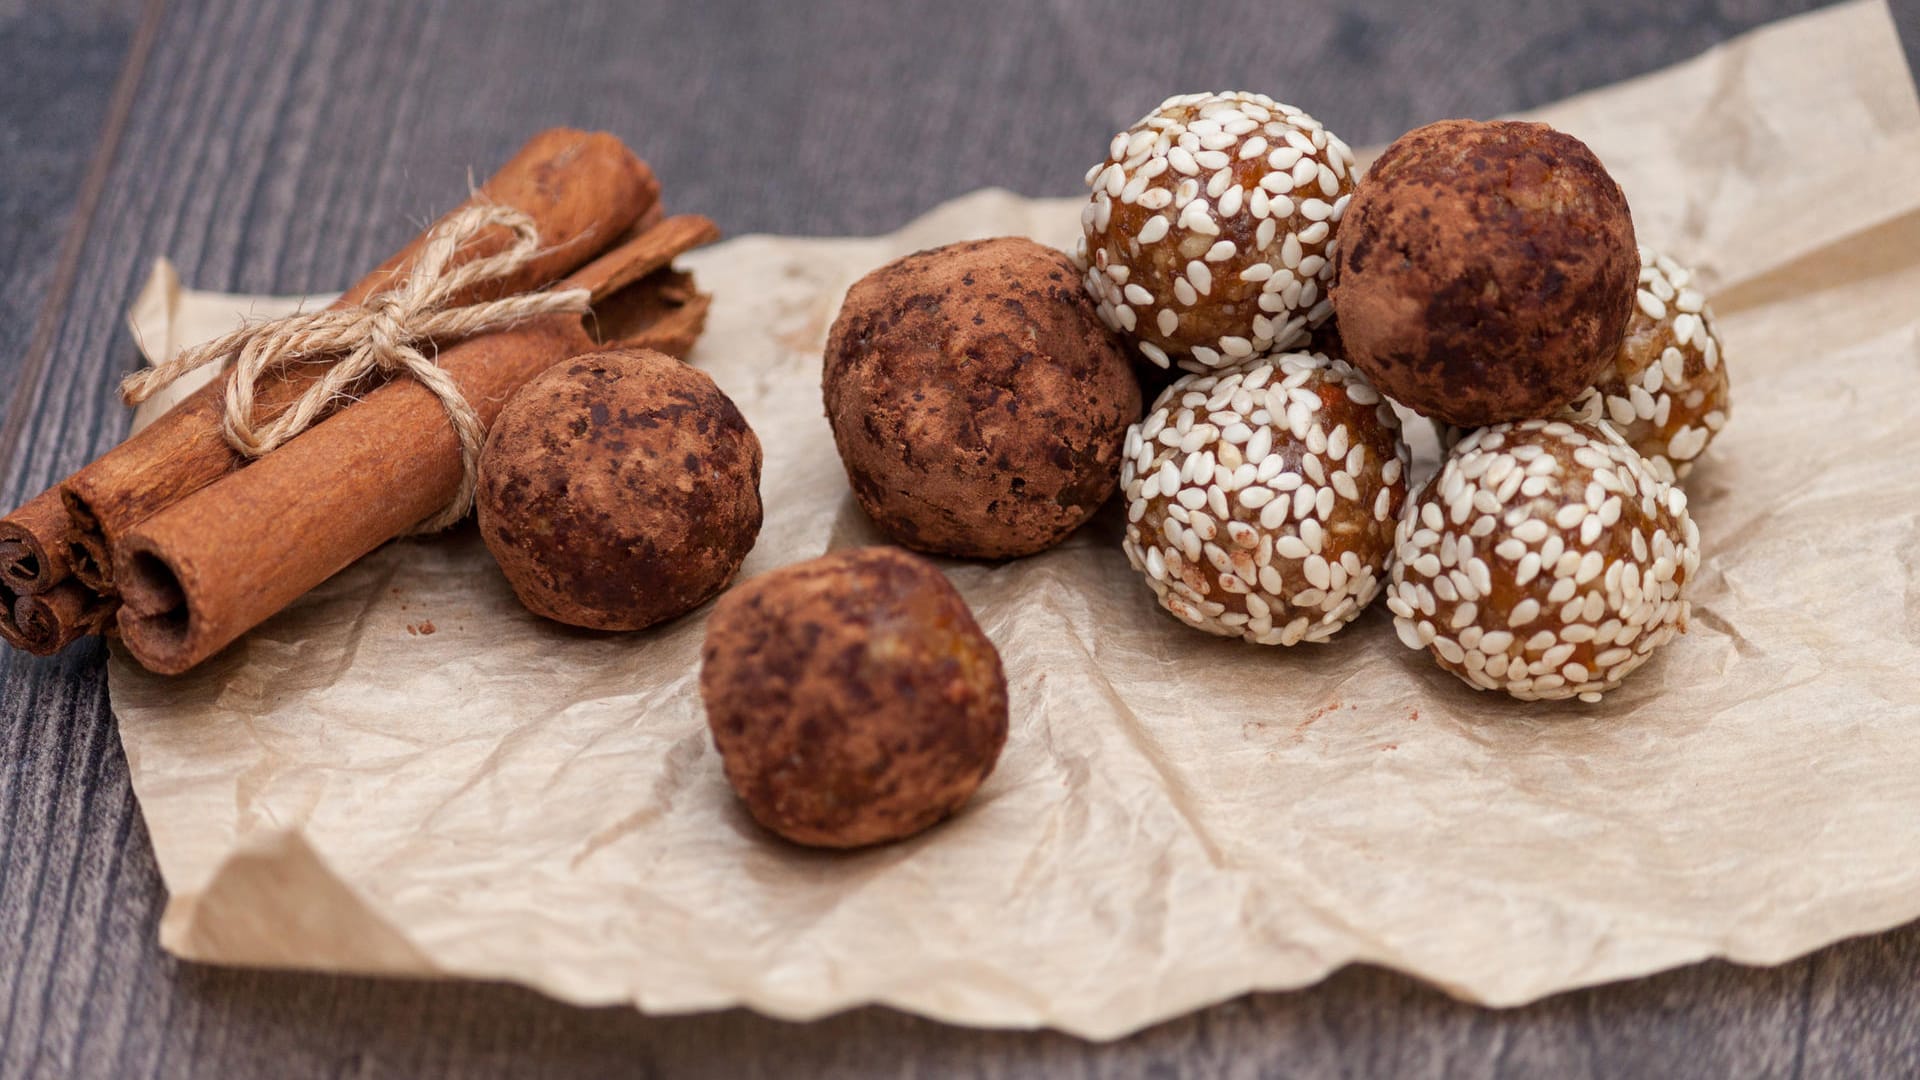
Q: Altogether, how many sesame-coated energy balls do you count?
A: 4